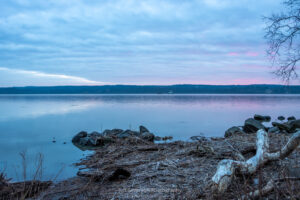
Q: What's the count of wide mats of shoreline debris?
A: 1